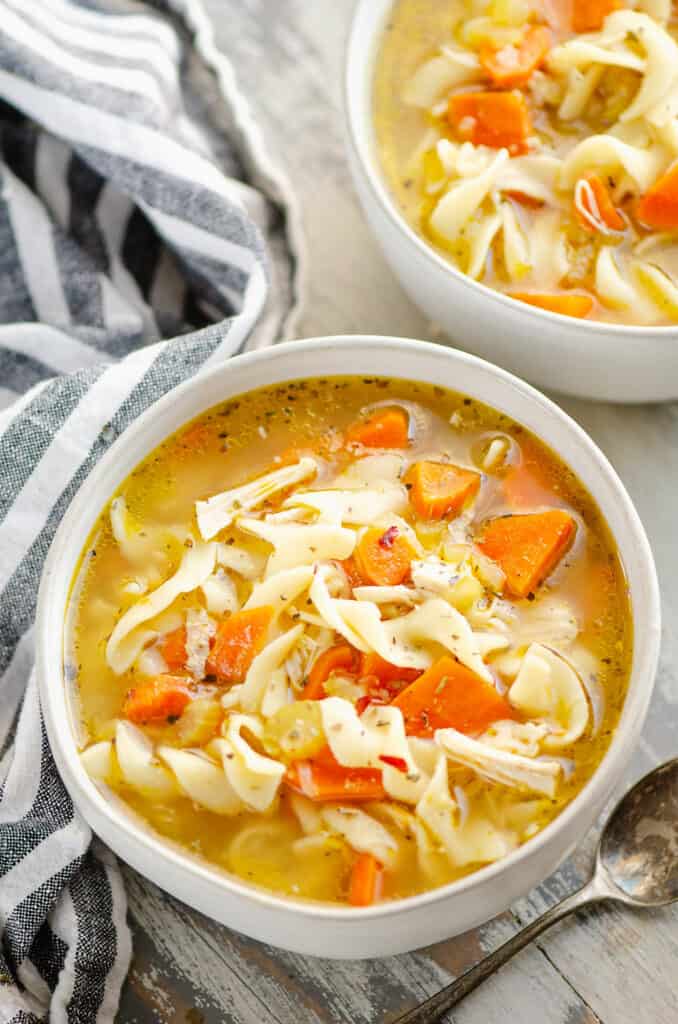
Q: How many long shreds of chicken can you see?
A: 2